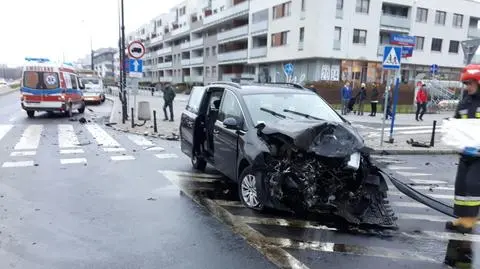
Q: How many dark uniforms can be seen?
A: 1